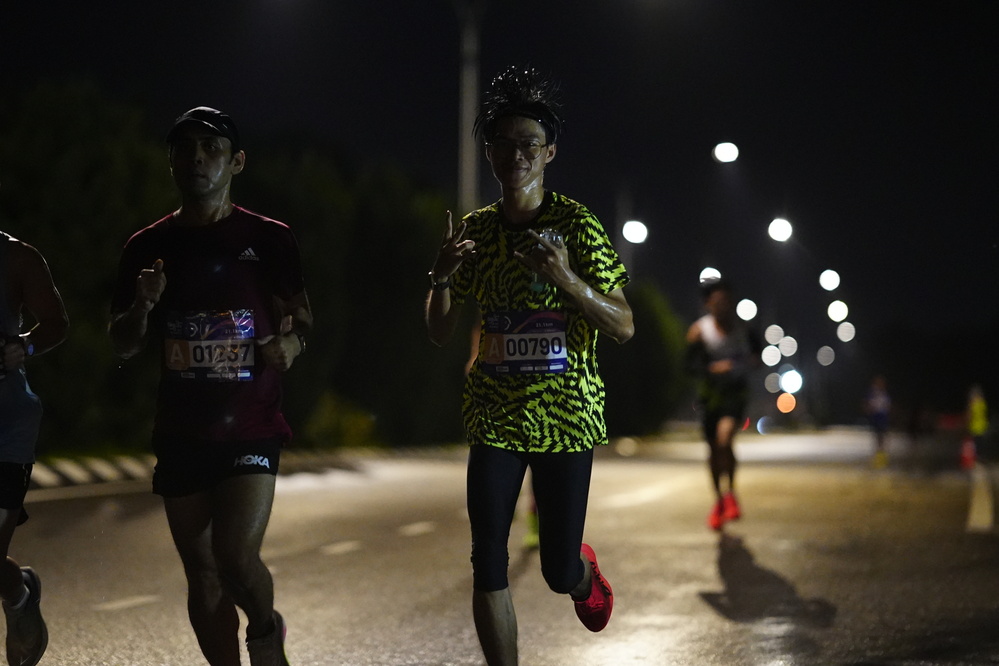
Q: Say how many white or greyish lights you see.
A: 14